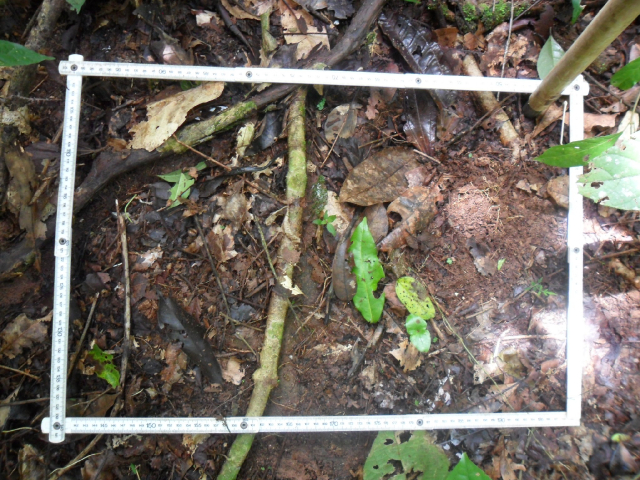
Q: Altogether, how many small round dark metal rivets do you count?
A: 9